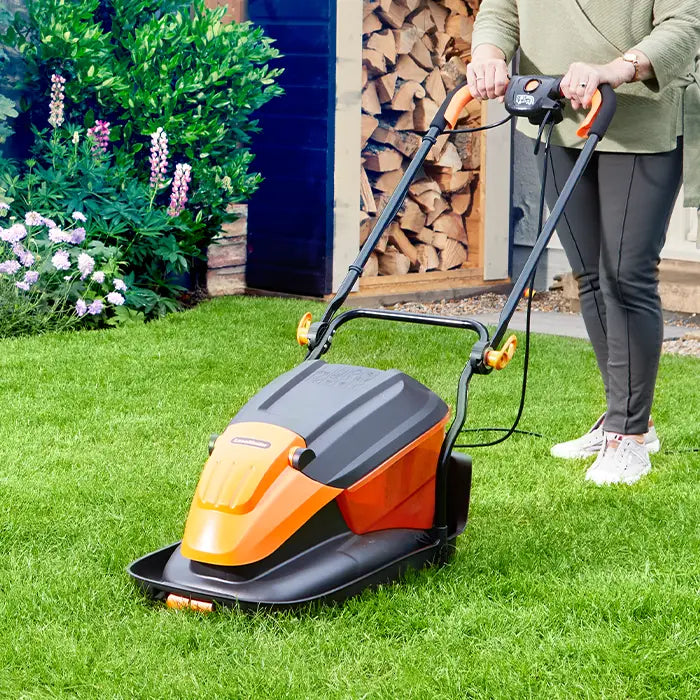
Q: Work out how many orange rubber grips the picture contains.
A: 2